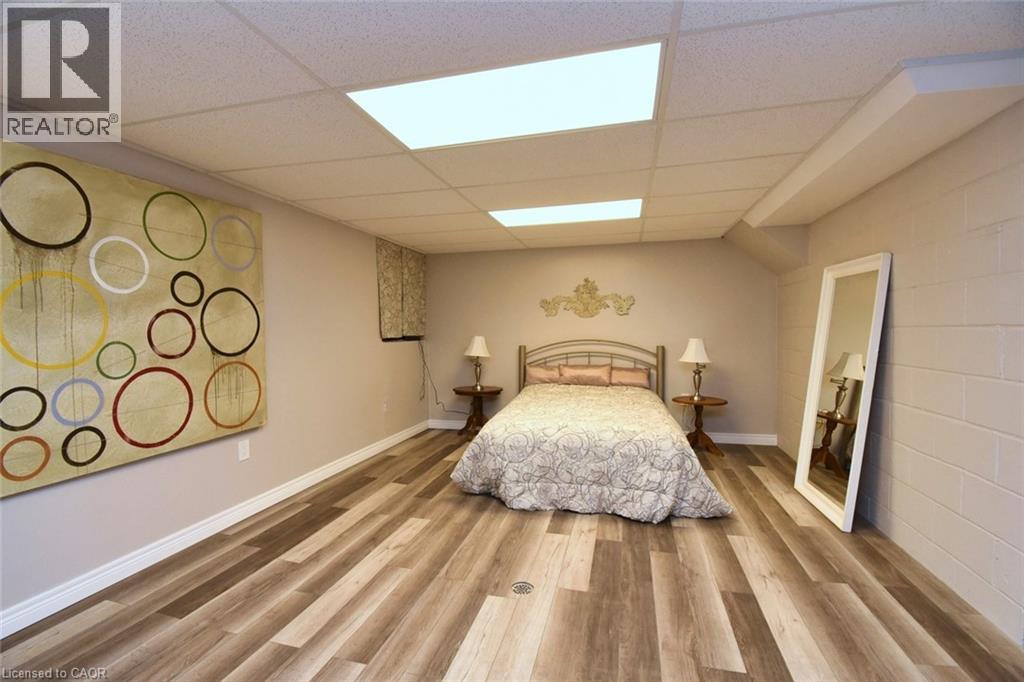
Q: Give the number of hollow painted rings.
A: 15